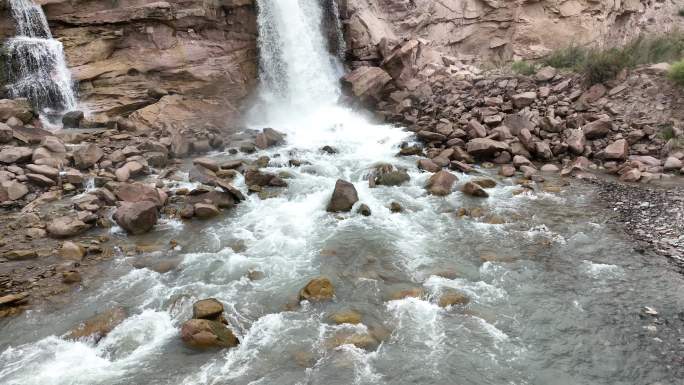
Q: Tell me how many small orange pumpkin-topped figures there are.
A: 0